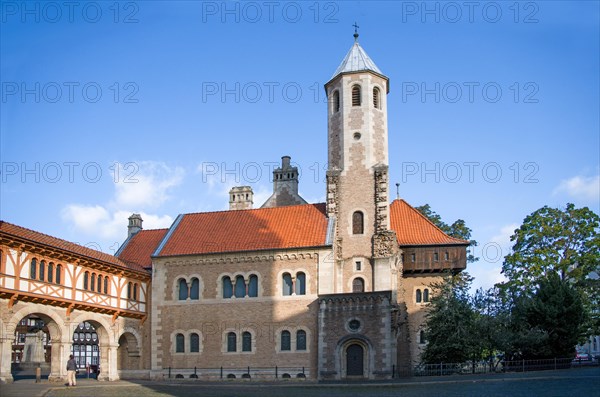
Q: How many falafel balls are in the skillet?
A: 0